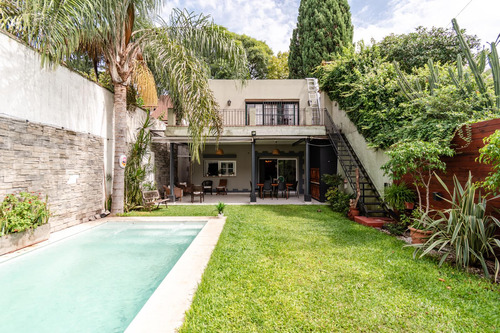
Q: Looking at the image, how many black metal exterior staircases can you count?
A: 1